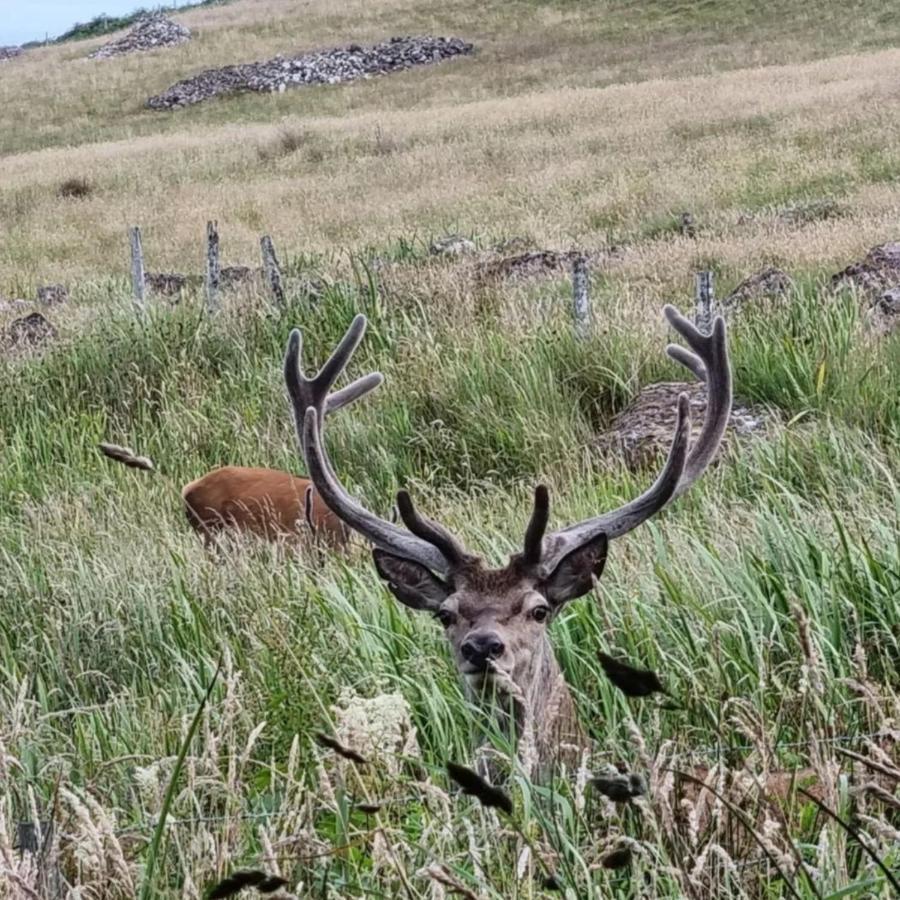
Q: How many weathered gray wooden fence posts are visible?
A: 5